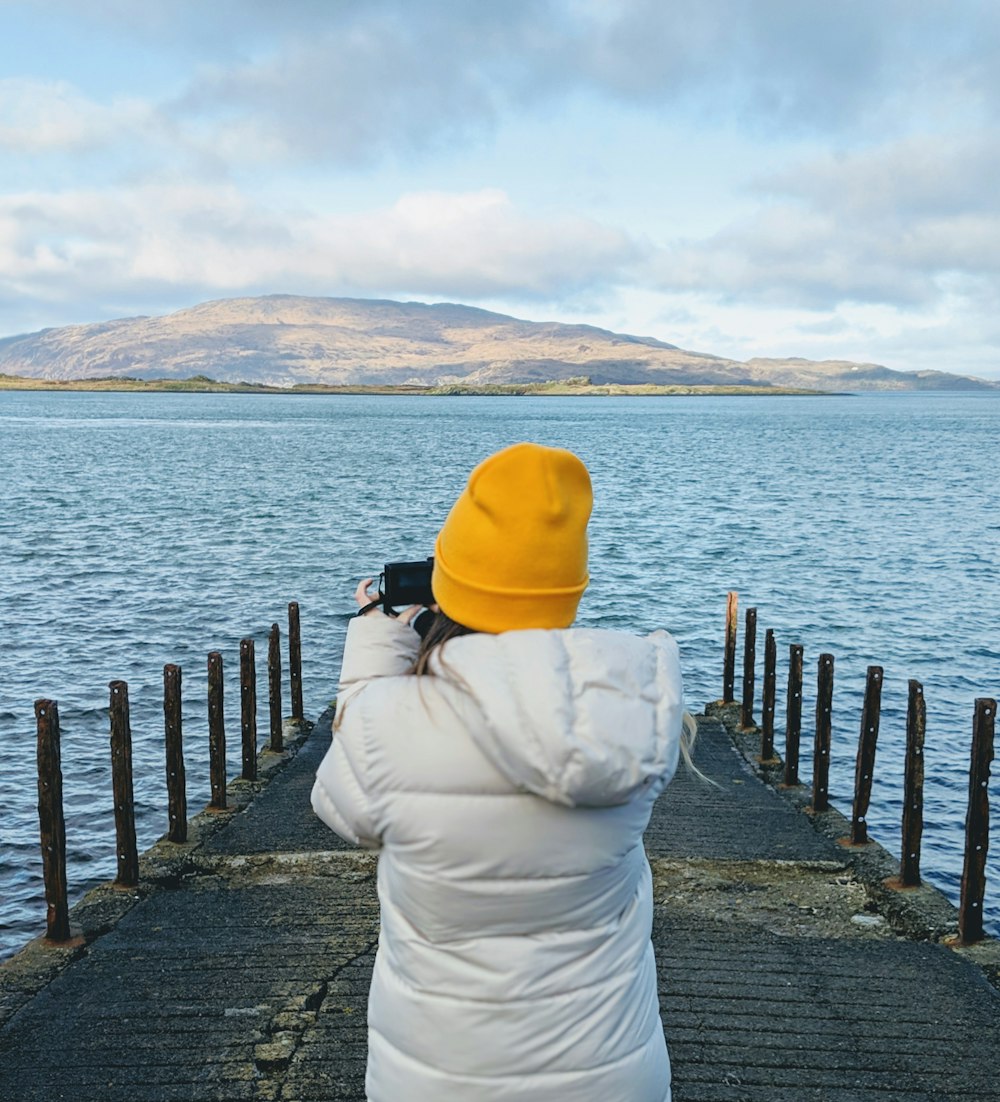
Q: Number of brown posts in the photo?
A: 15